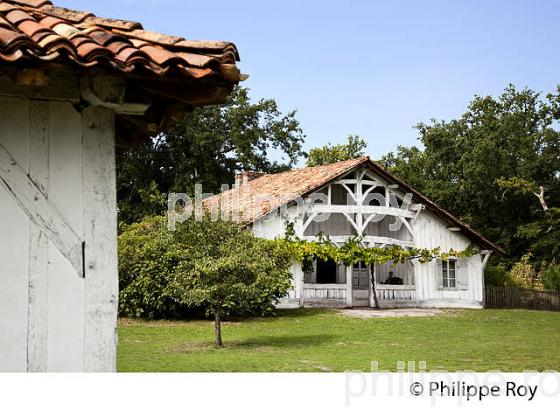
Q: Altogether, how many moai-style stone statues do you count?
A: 0